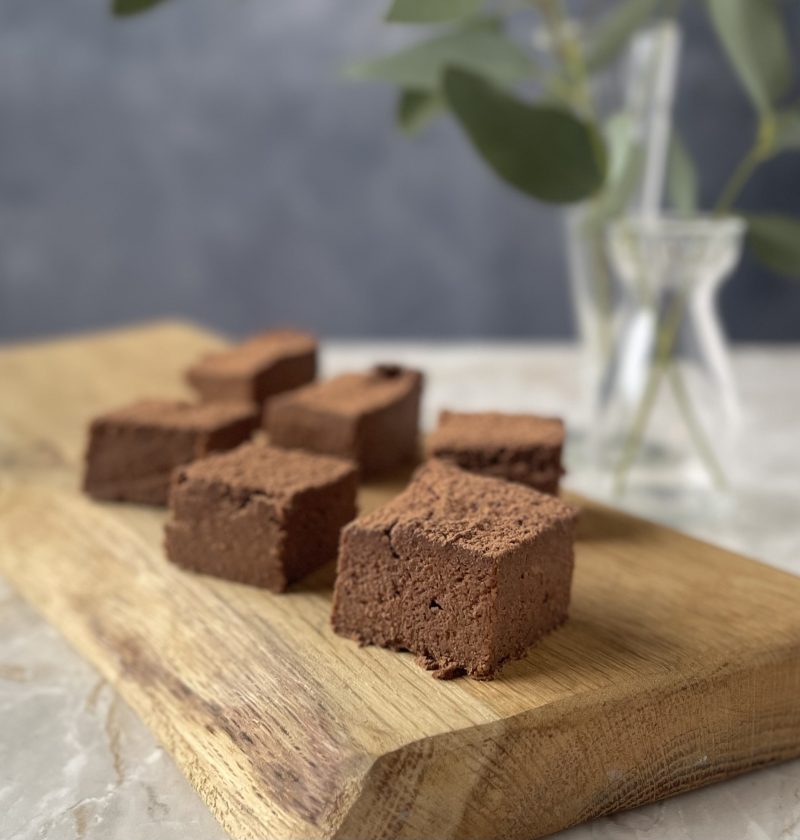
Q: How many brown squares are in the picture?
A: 6